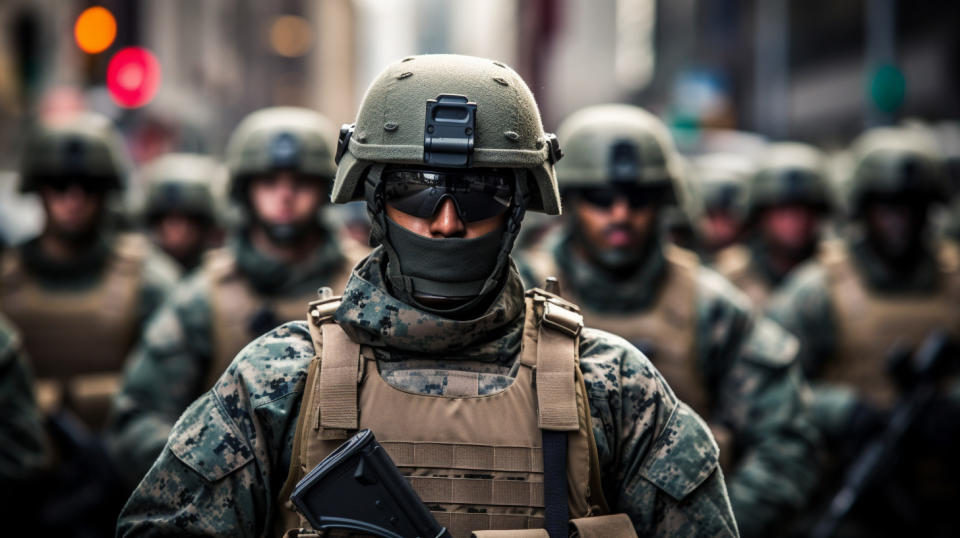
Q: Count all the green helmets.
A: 8